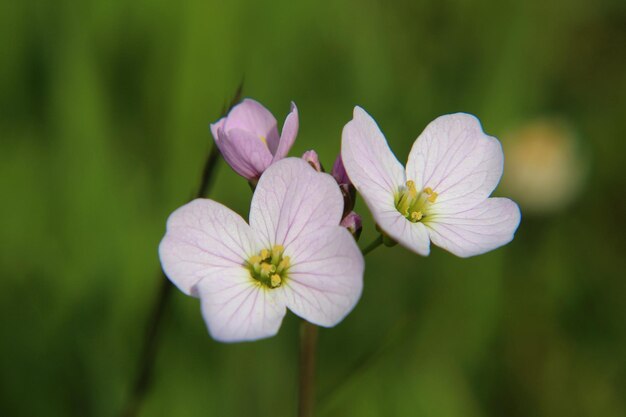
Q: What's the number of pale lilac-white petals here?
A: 8